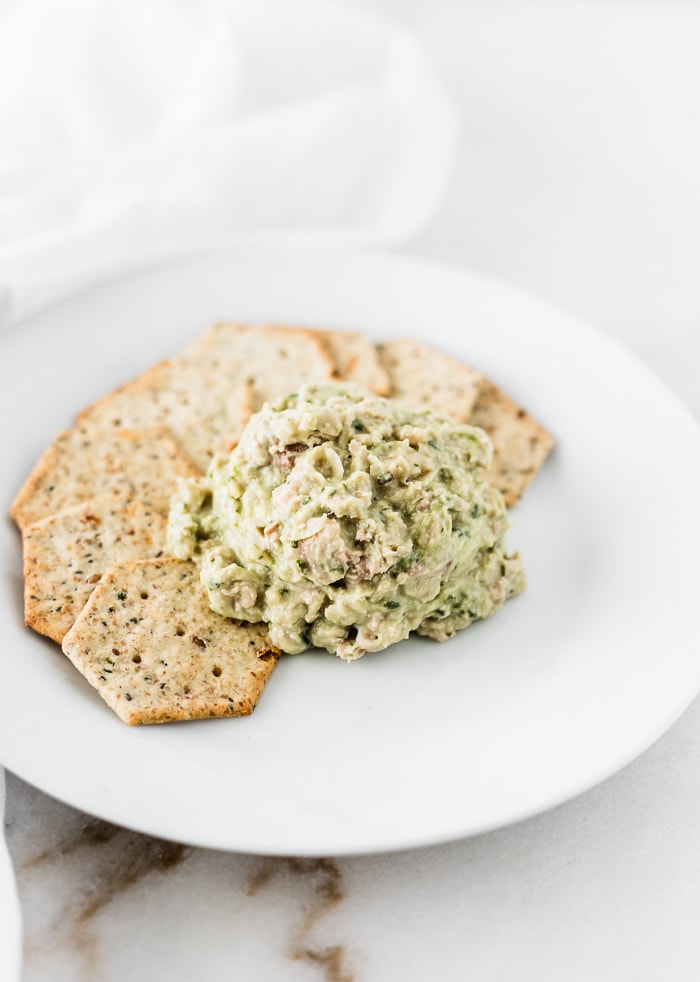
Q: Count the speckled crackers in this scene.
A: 8